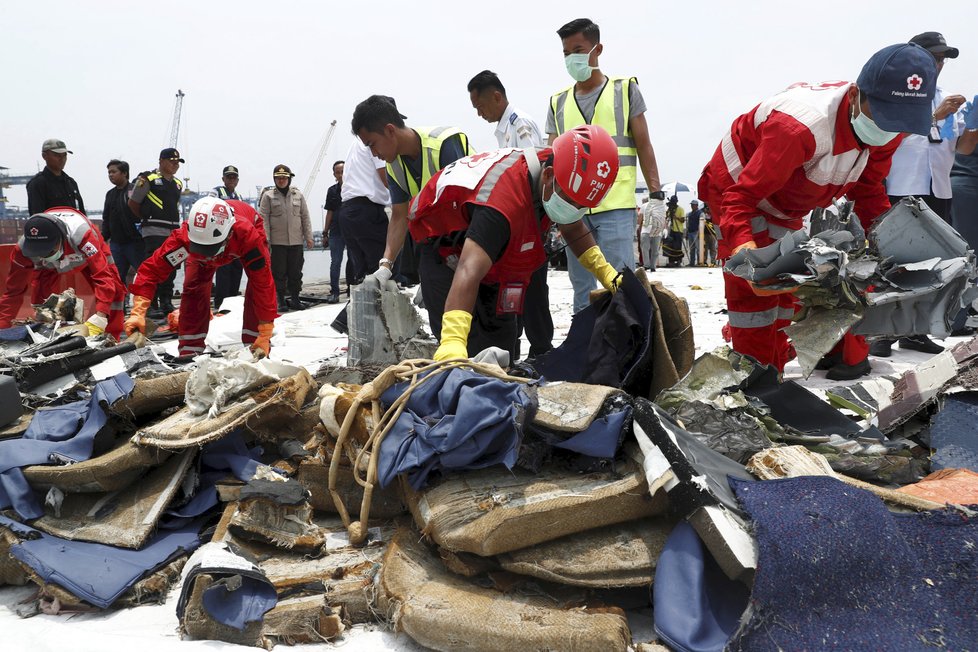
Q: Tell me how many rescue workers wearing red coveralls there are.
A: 3